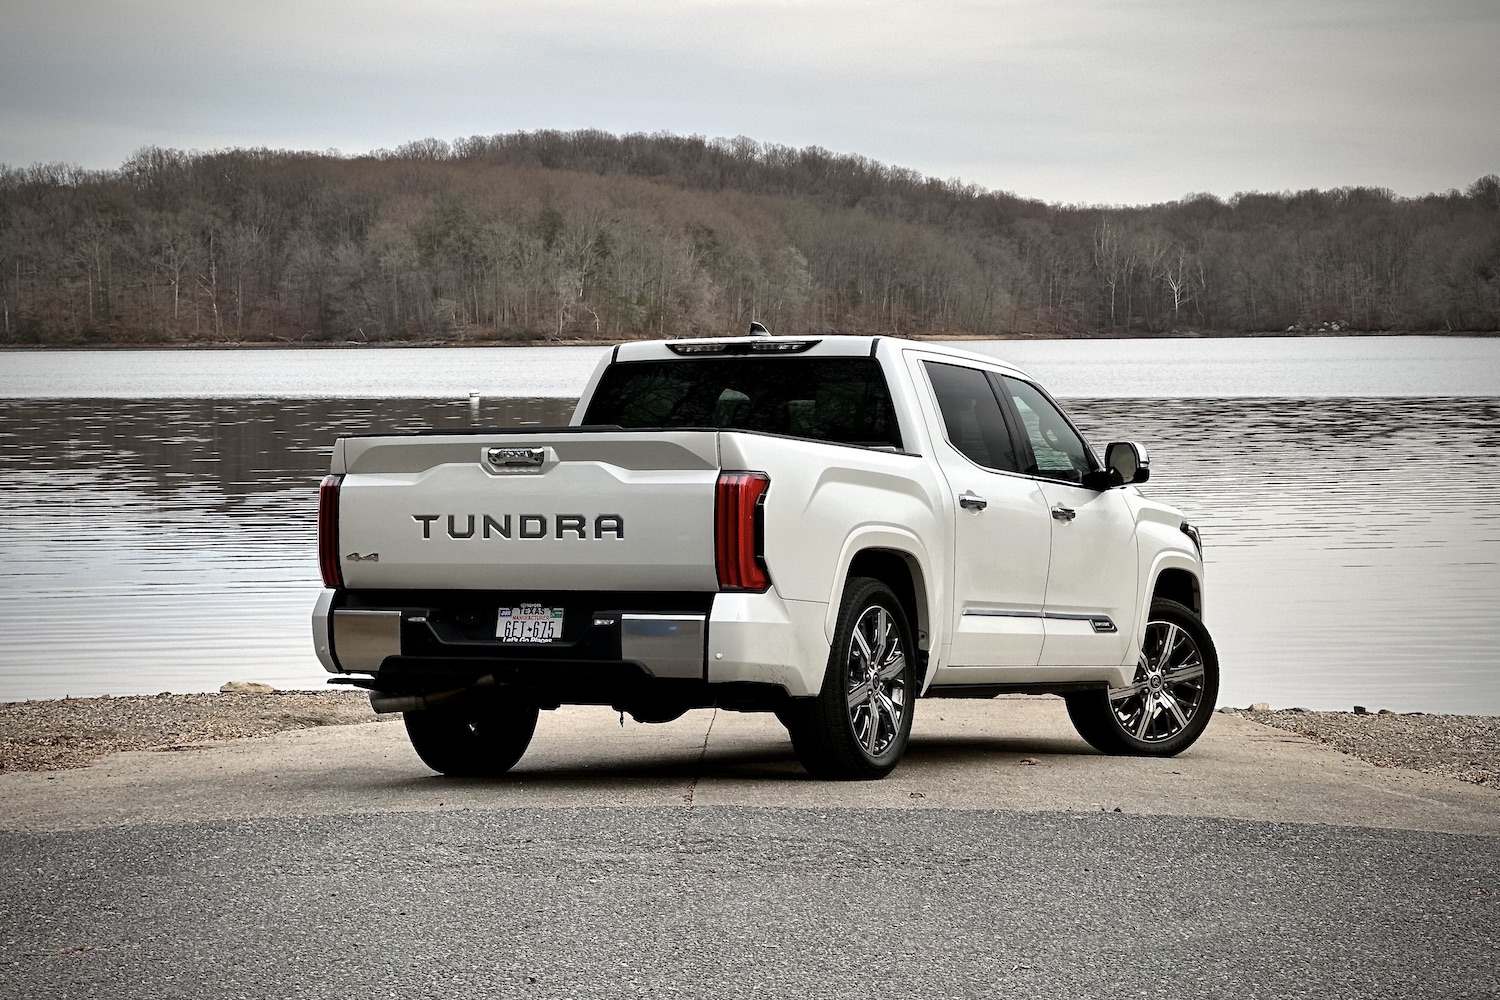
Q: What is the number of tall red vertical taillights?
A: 2